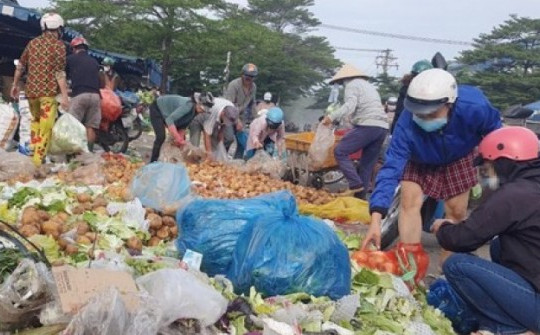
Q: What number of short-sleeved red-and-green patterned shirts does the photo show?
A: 1